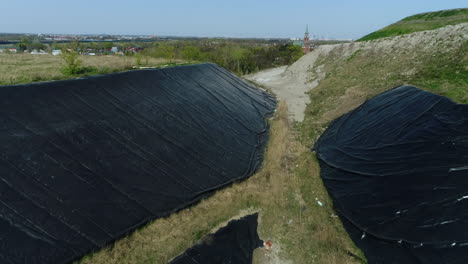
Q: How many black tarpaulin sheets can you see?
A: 3